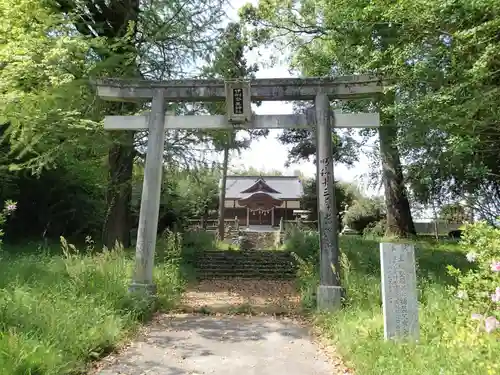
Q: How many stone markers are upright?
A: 1